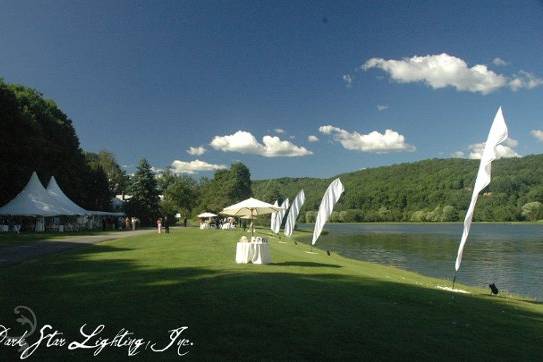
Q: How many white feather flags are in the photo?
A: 5